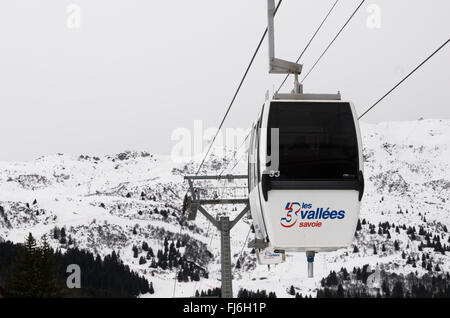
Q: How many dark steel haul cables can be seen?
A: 4